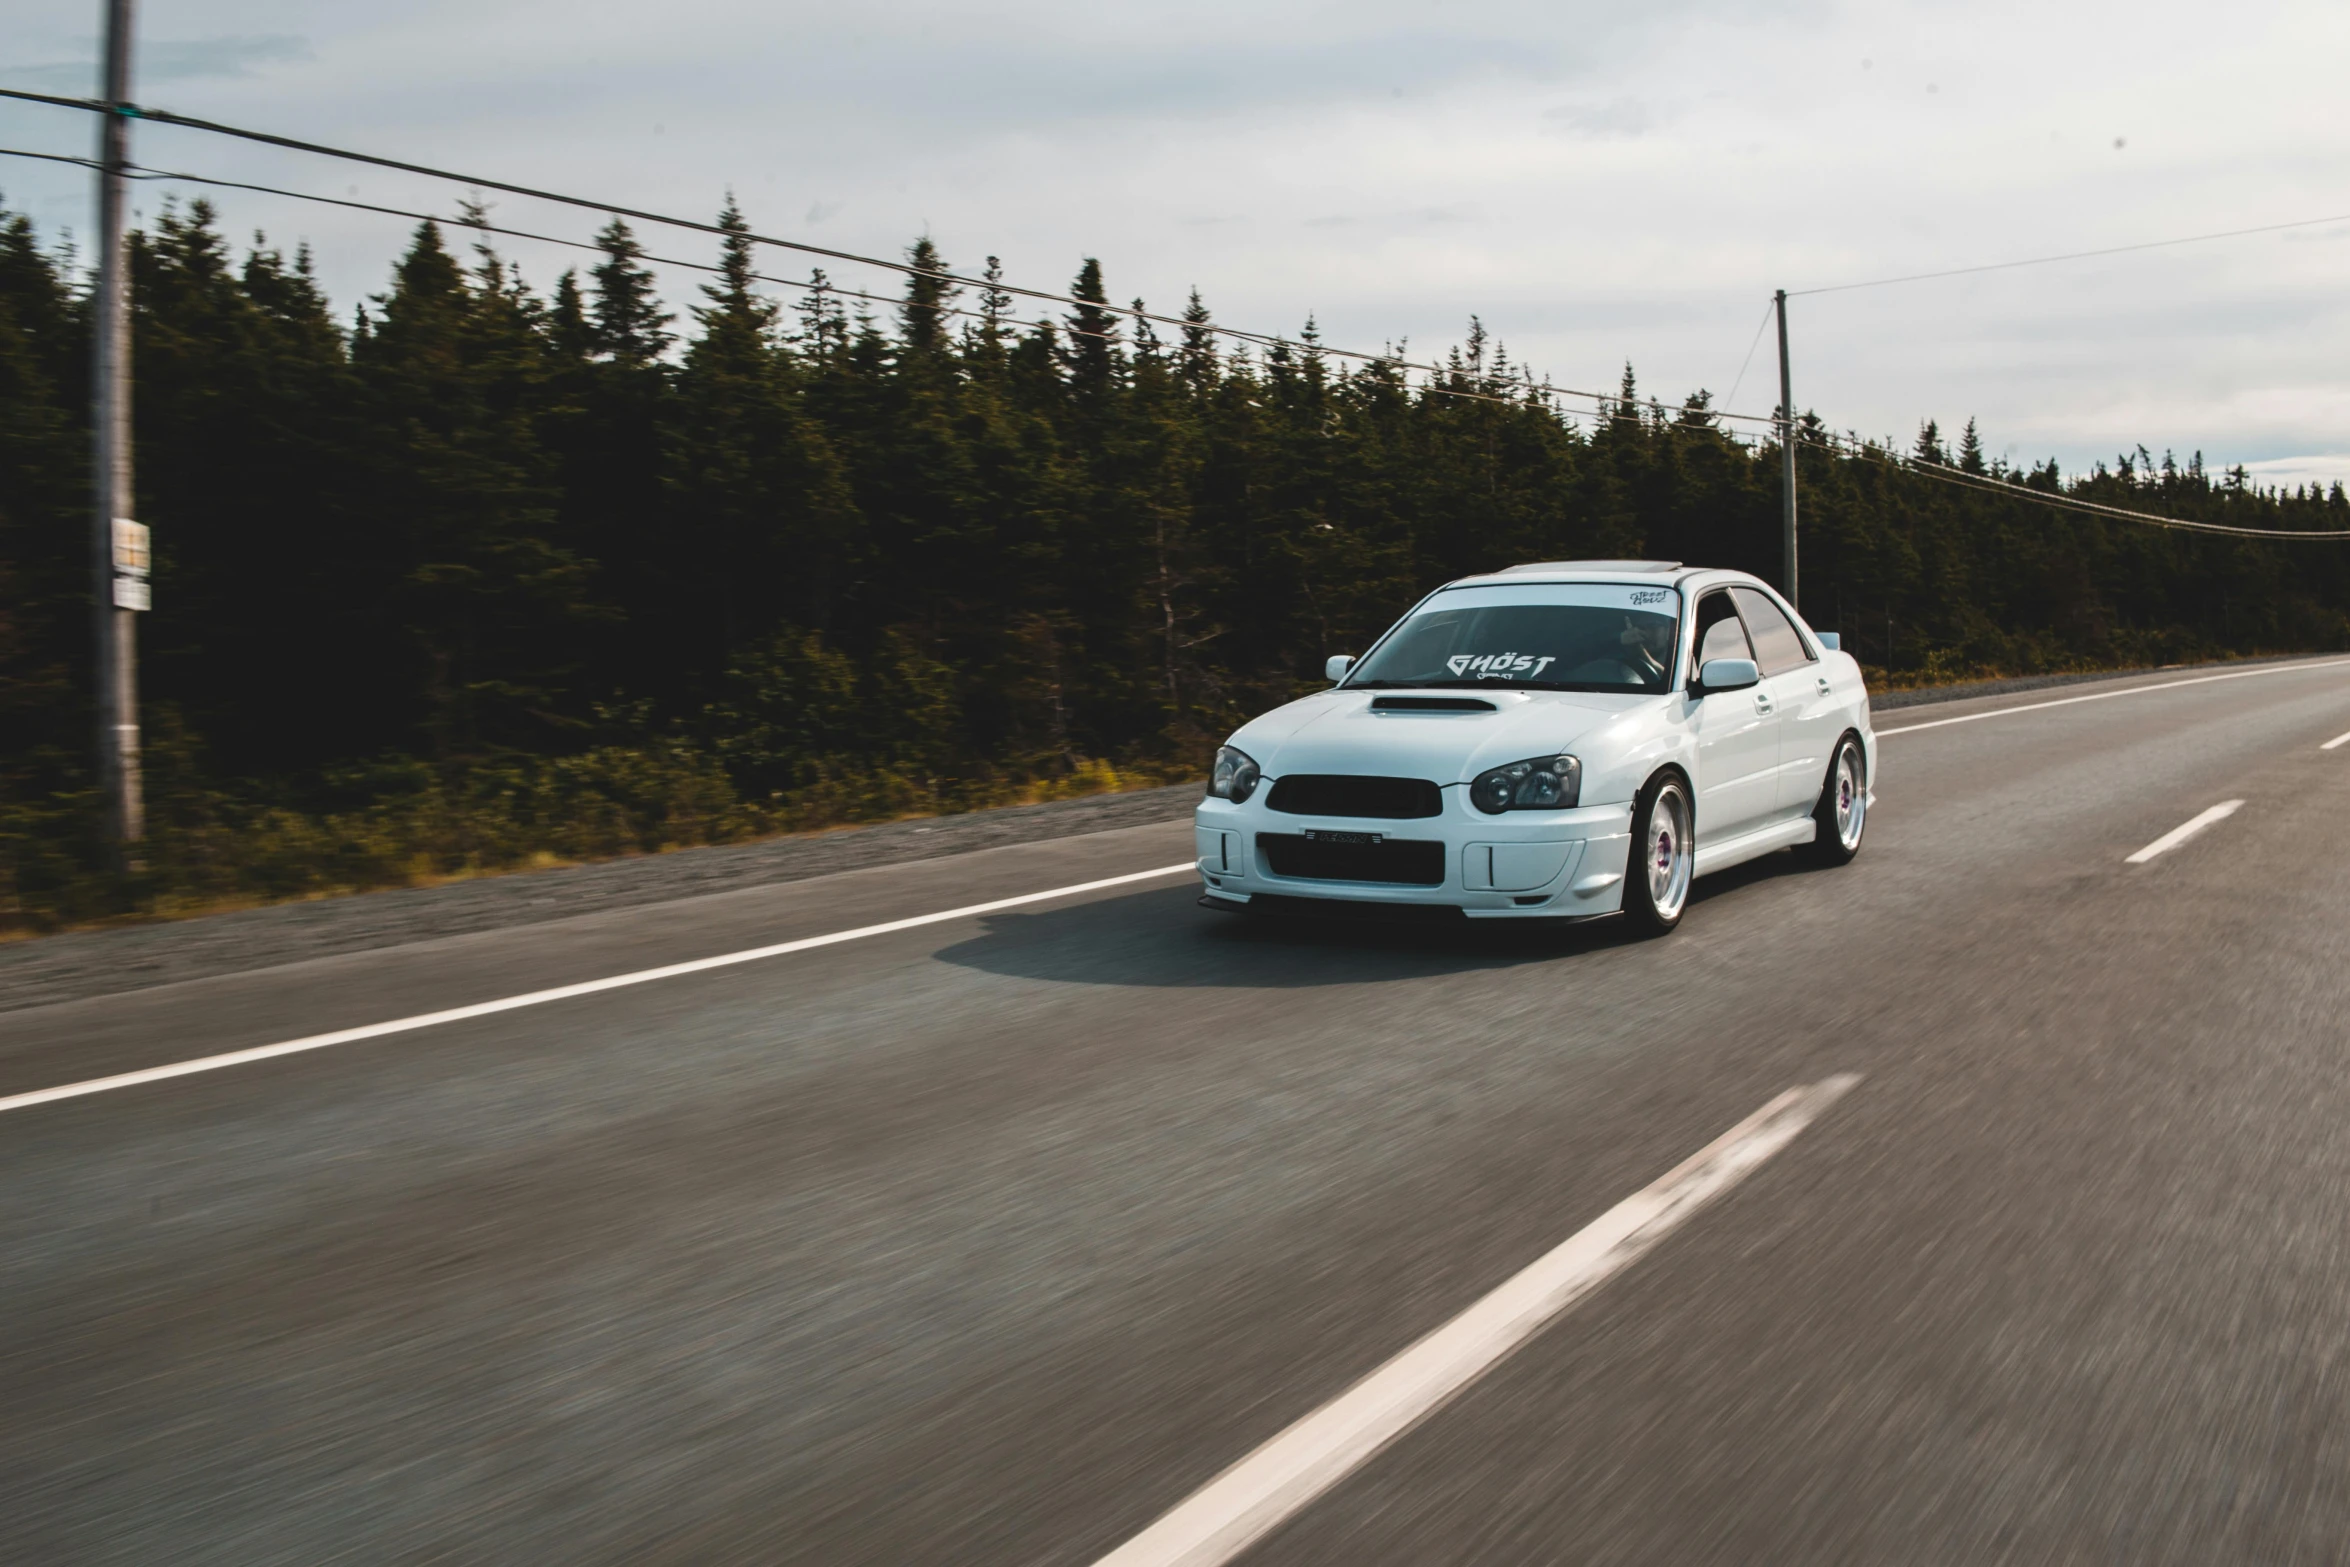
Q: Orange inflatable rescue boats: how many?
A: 0